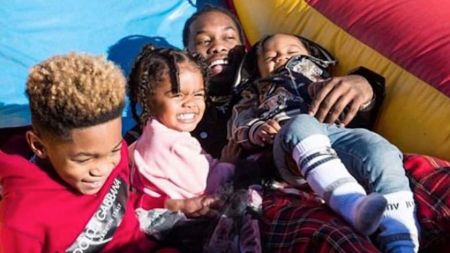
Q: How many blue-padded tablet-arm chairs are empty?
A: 0